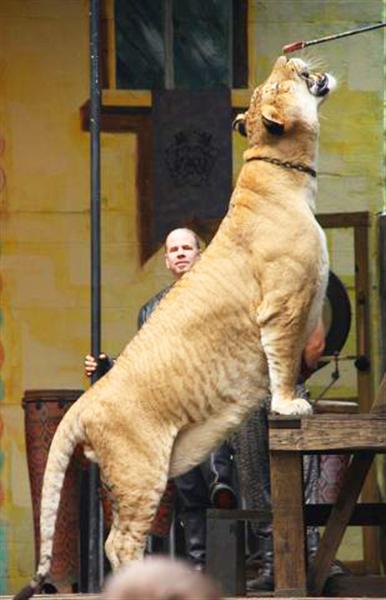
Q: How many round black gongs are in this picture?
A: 1